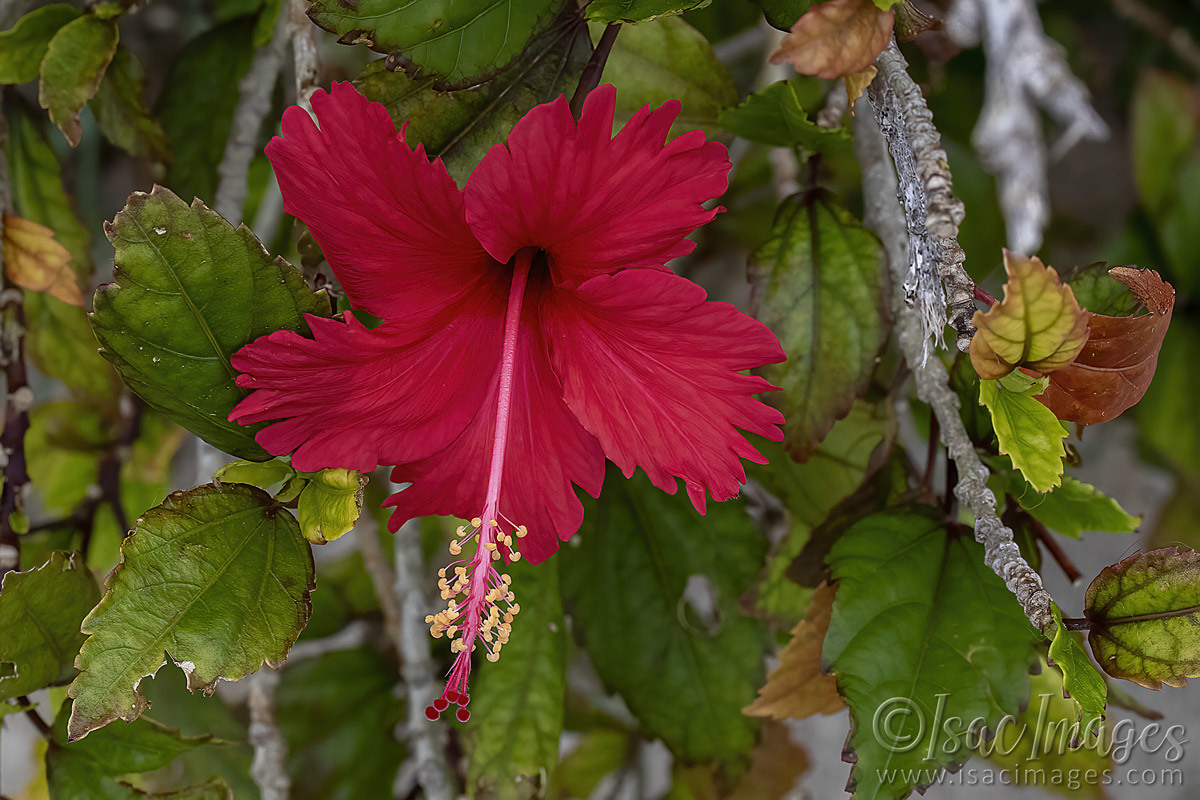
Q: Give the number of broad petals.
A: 5